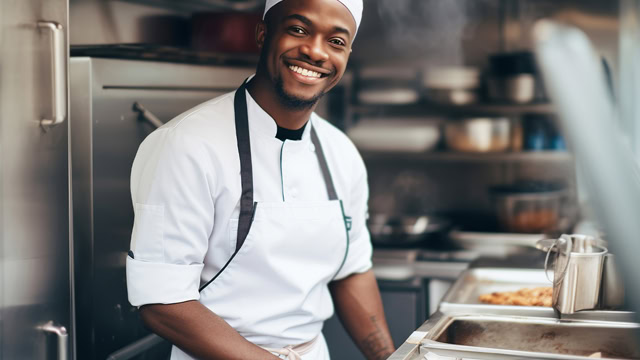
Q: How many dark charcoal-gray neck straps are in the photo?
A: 2